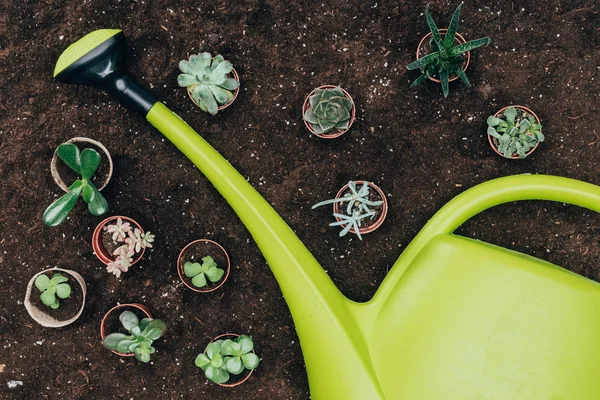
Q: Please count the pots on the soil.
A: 11